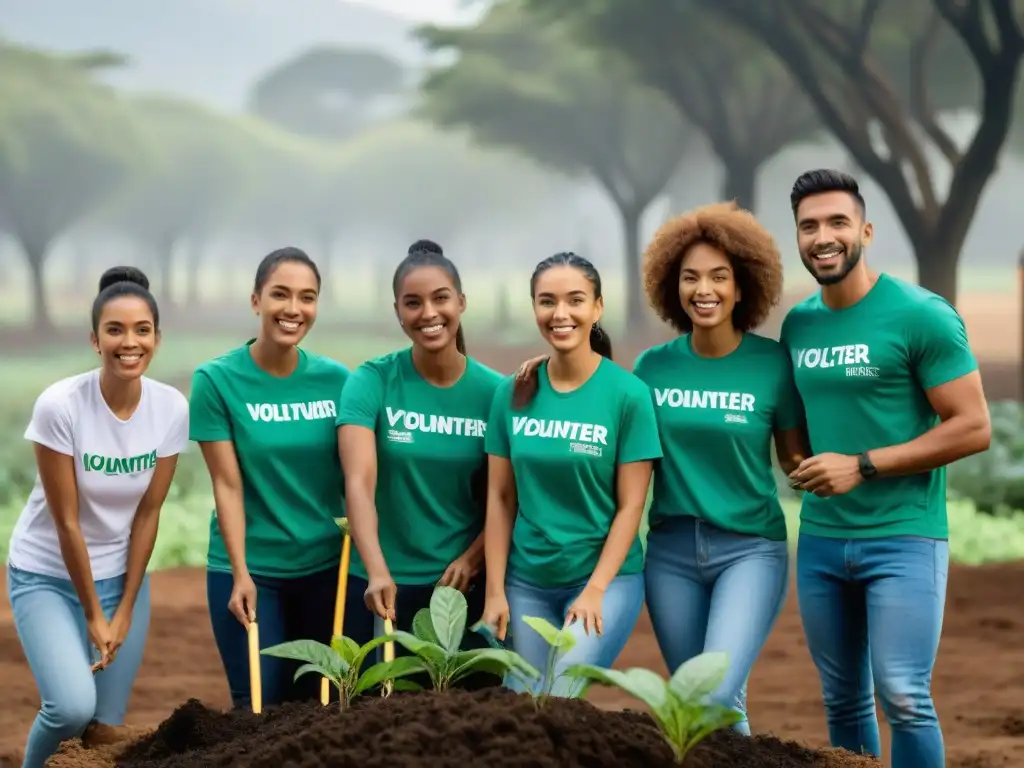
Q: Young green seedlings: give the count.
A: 4